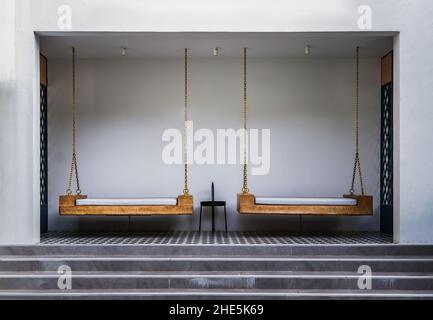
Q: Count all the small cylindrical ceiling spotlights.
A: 3